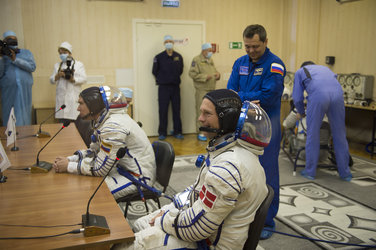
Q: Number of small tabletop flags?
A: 2